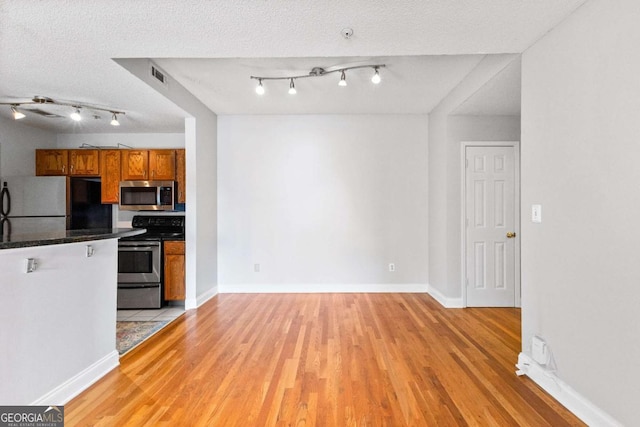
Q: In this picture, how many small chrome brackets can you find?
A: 2